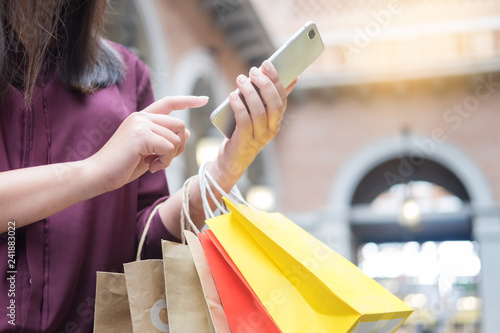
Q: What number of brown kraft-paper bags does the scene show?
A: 4